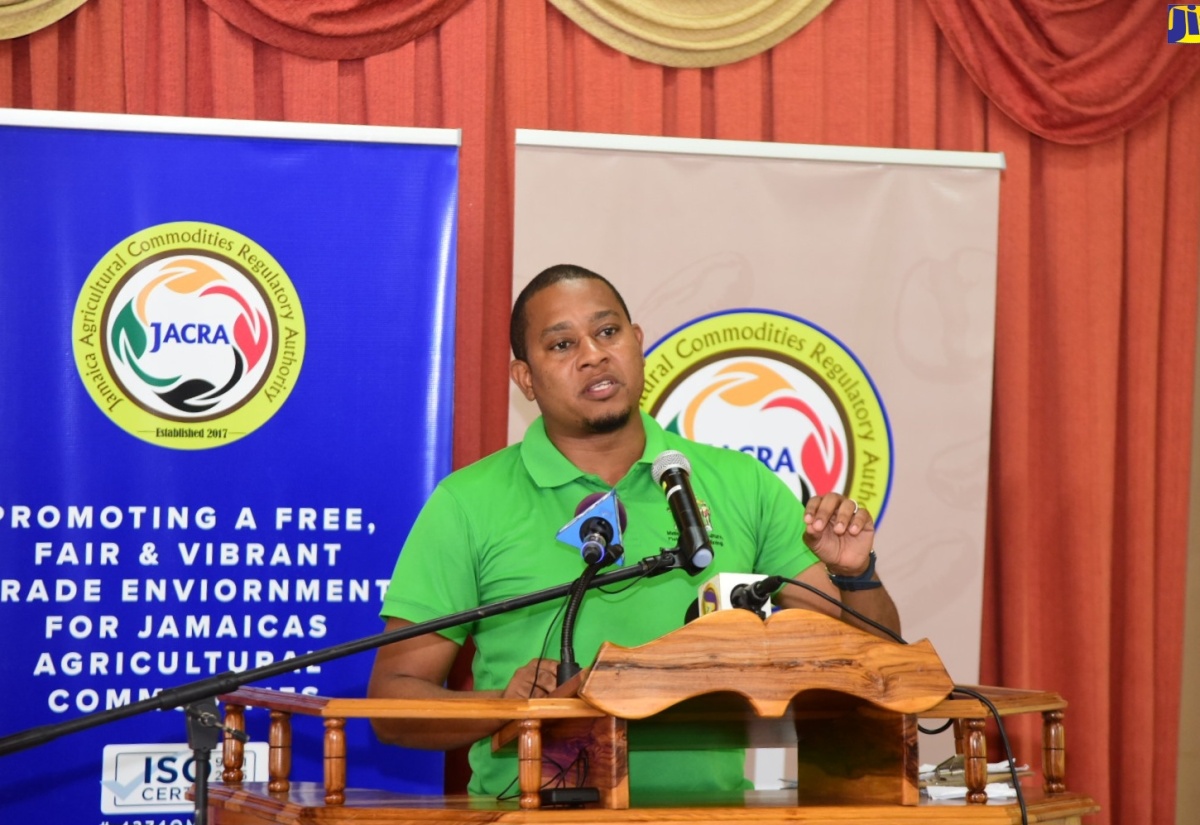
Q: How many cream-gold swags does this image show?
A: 2